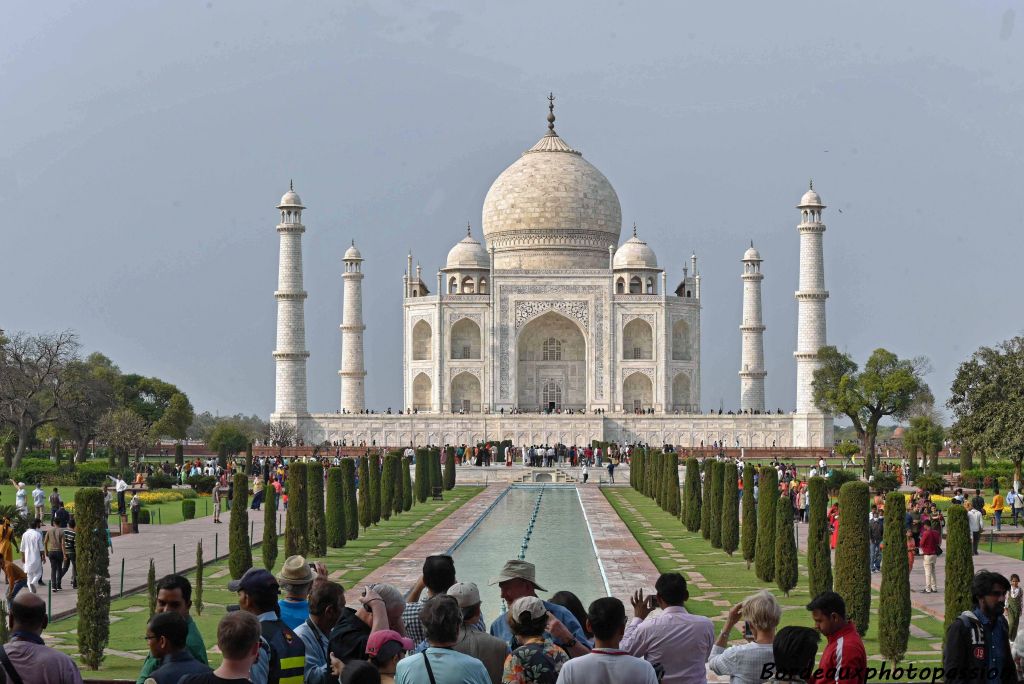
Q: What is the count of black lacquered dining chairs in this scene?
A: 0